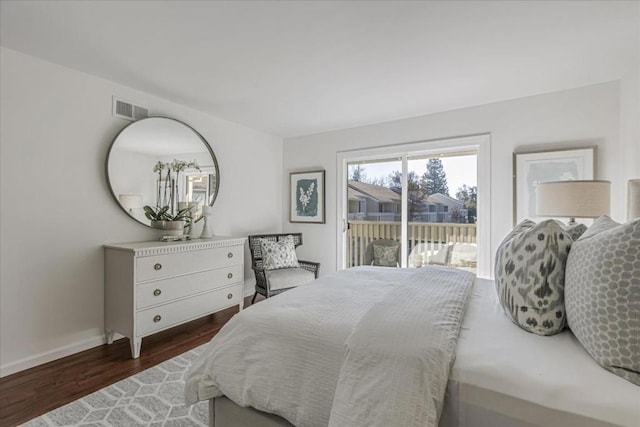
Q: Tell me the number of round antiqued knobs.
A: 6